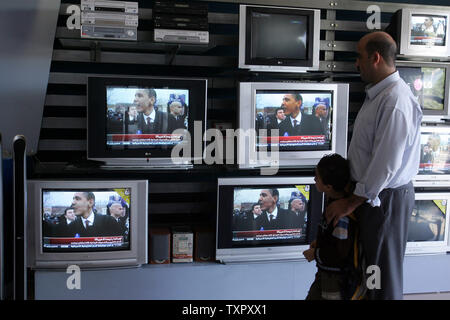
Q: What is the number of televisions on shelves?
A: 9